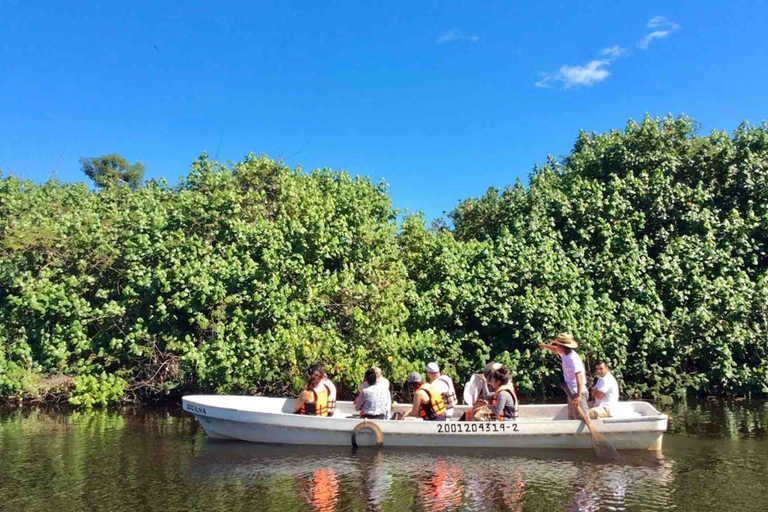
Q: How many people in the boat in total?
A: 10